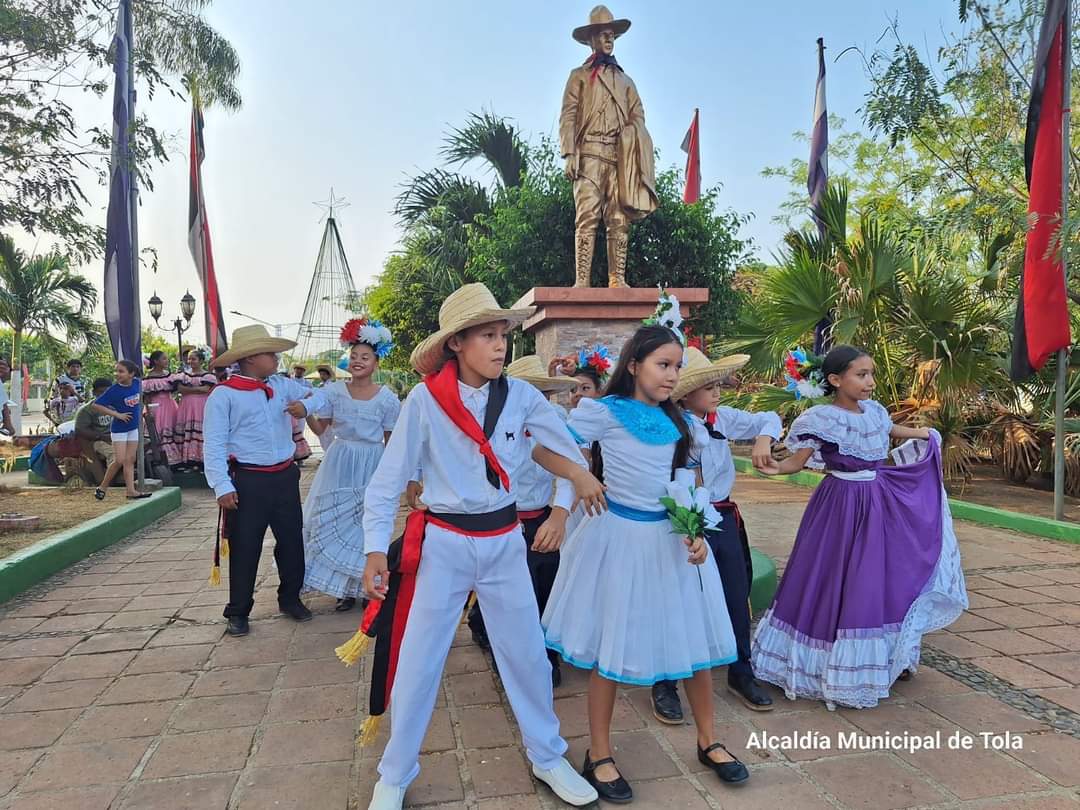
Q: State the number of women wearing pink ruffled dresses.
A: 2